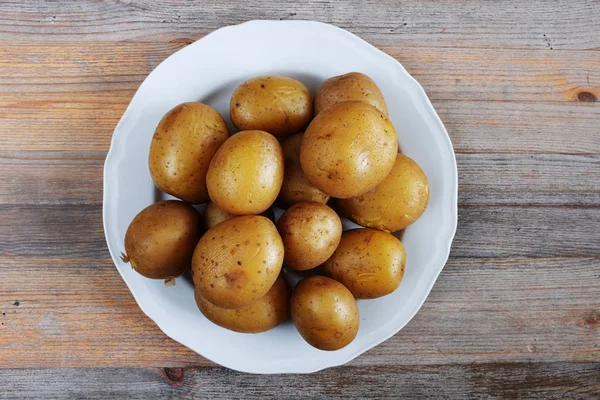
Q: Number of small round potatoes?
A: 14